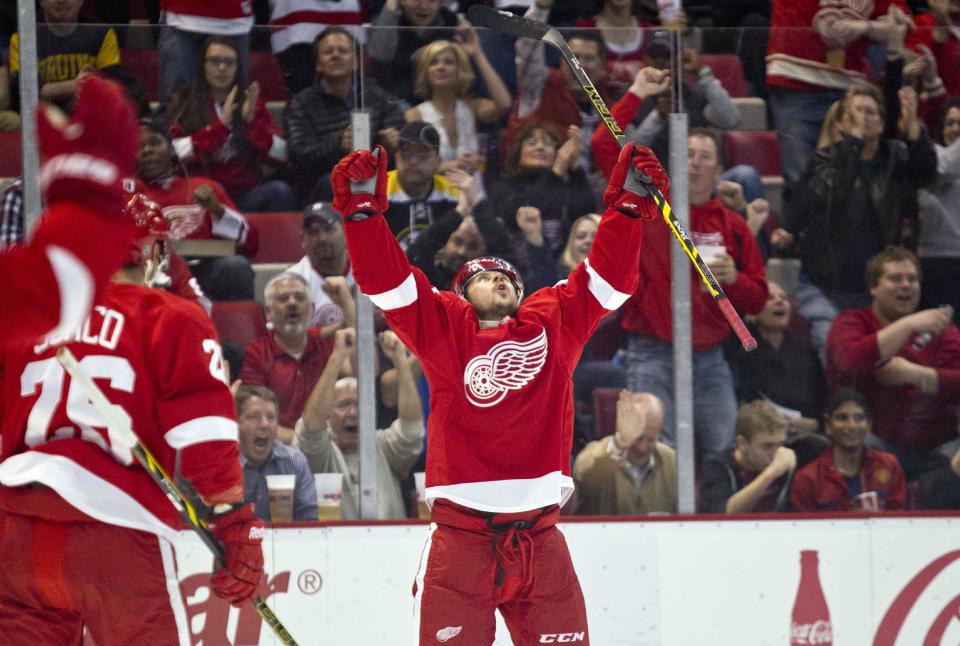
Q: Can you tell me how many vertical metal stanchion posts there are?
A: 3